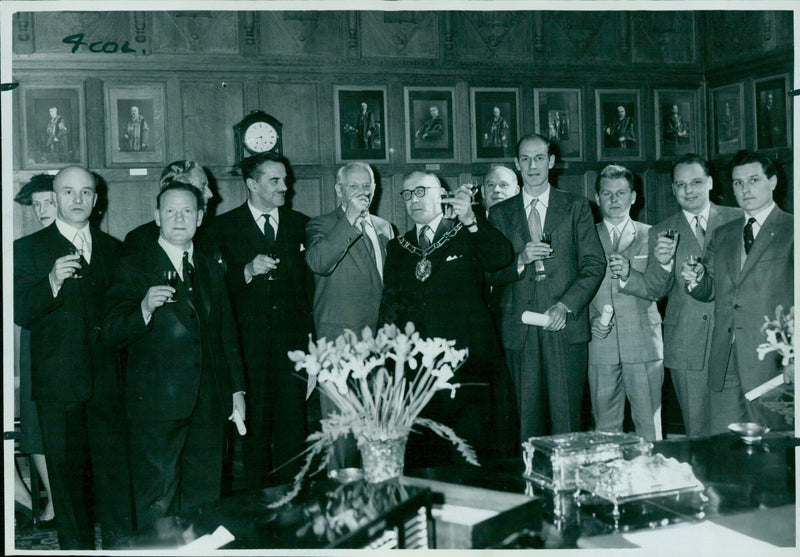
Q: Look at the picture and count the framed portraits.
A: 10